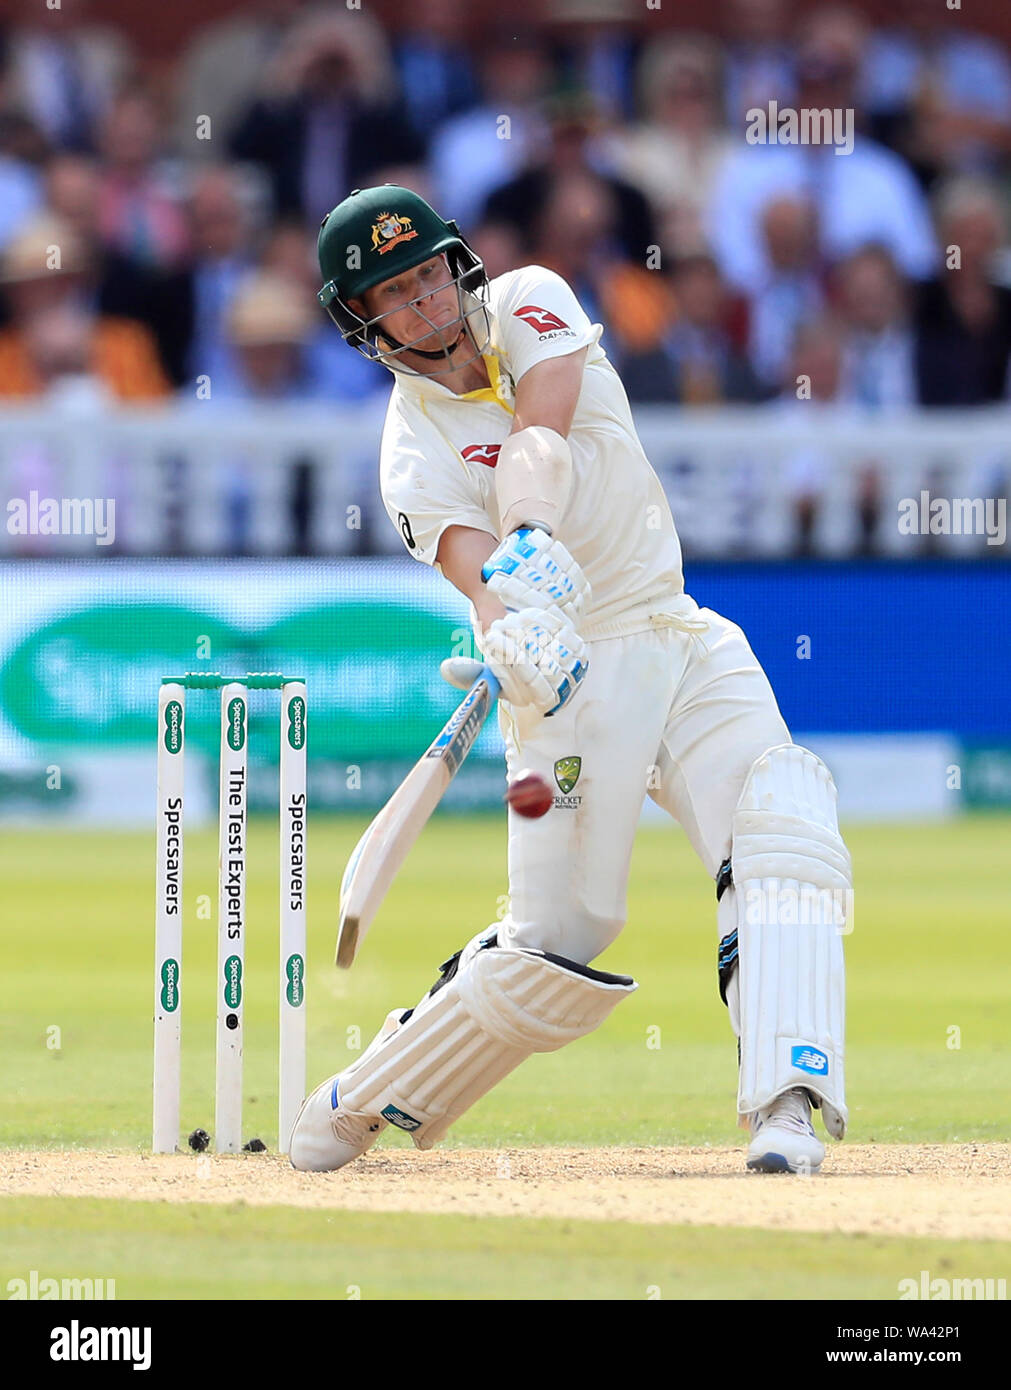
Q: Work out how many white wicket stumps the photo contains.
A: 3